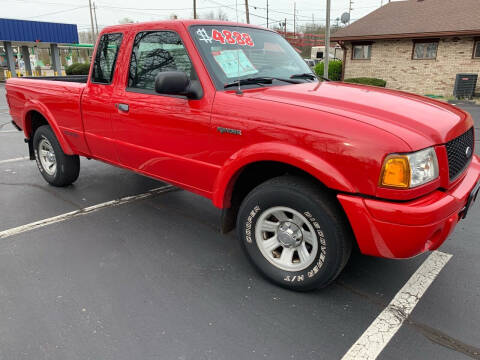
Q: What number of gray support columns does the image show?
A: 3